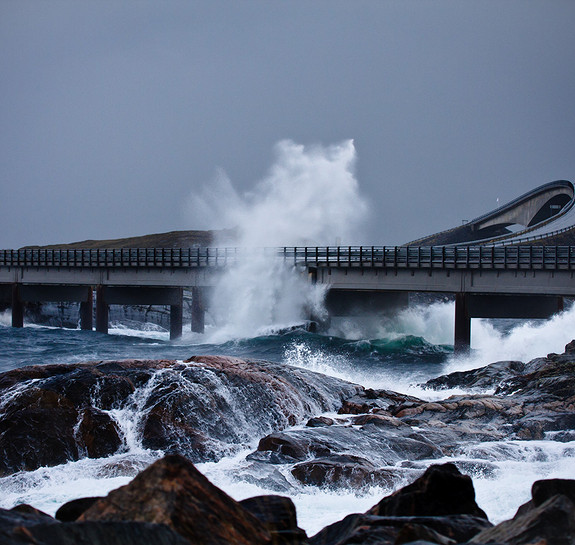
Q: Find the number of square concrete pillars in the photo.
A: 6